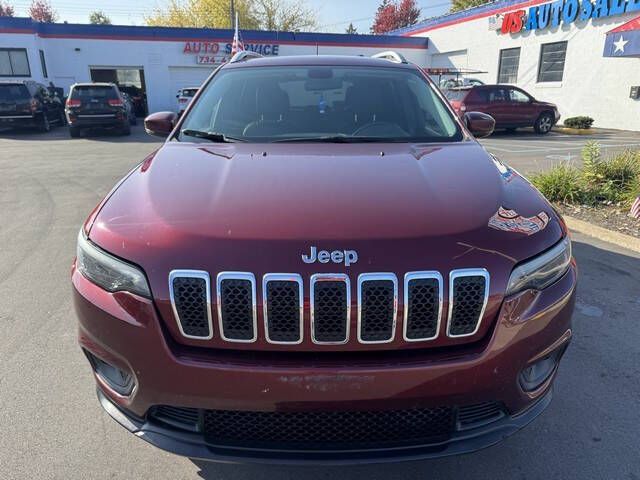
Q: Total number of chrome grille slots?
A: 7